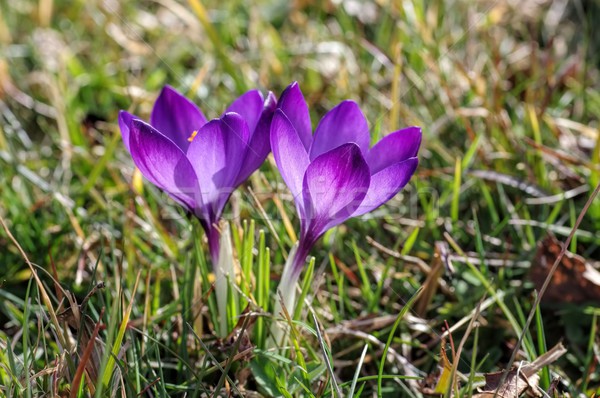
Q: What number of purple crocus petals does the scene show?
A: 12